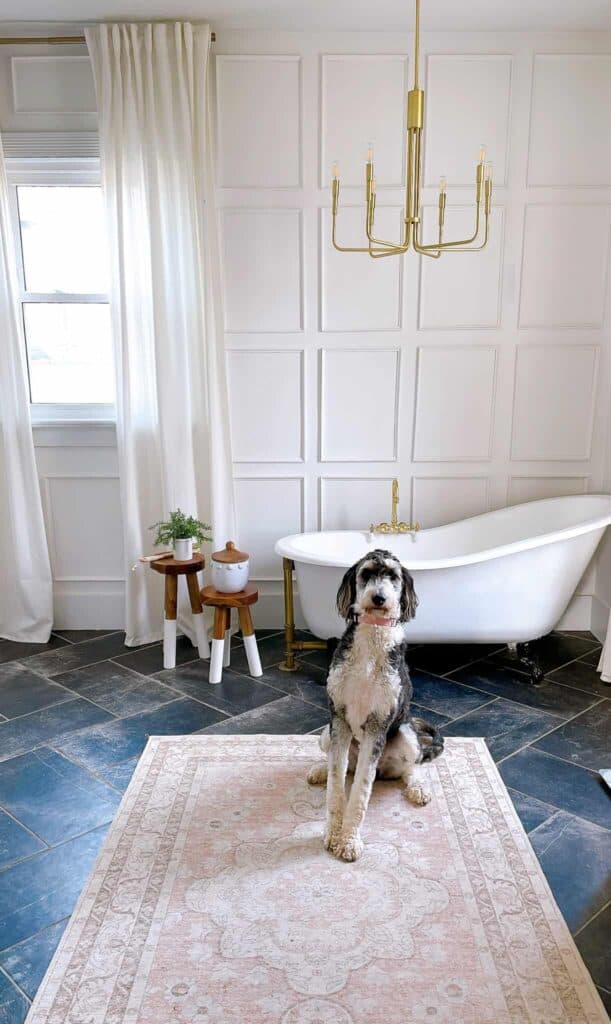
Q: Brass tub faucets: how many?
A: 1